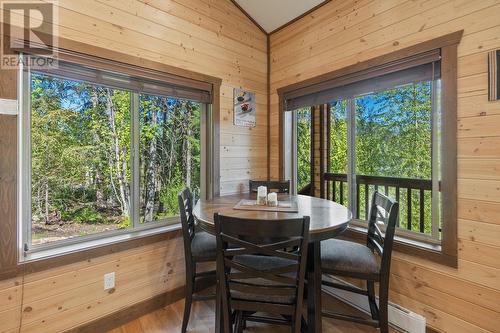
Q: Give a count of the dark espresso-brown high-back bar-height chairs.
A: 4